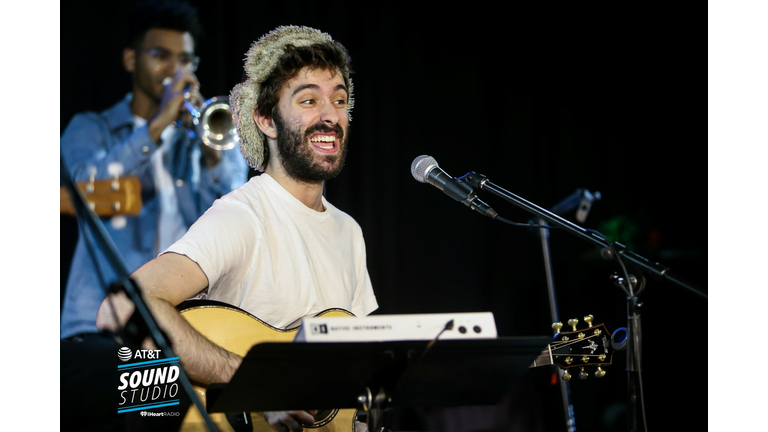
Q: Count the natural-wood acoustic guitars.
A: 1